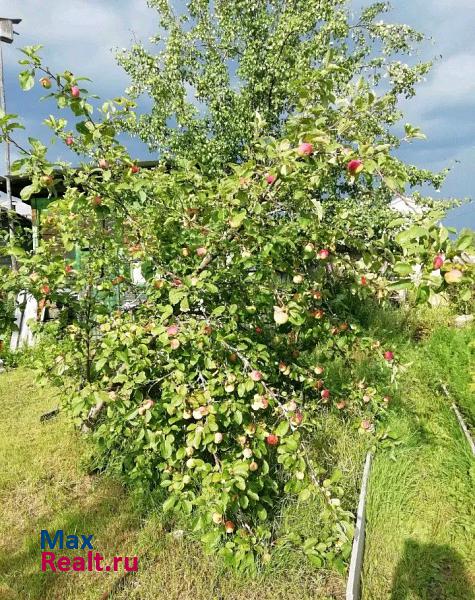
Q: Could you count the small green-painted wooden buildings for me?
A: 1